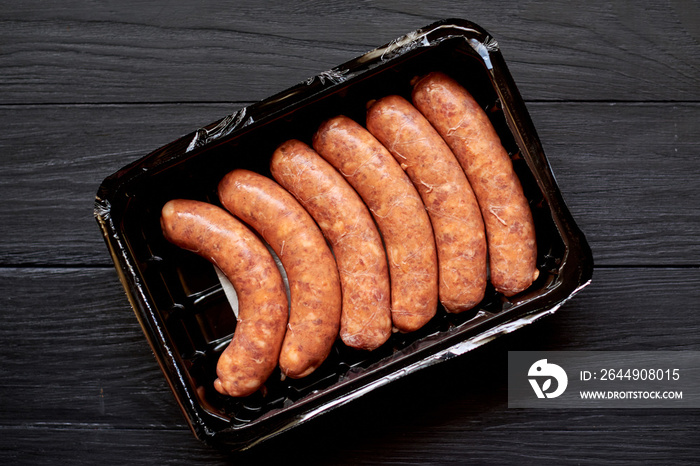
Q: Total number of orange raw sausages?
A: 6